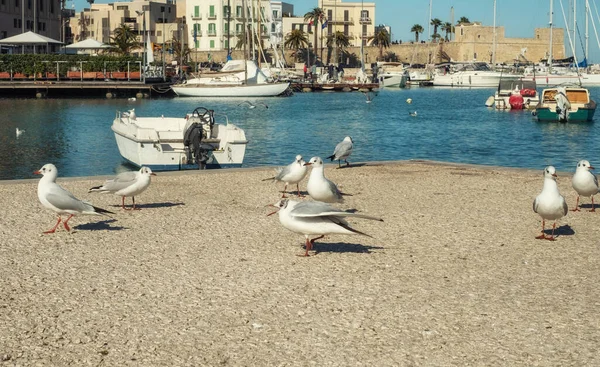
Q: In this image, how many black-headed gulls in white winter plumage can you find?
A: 8